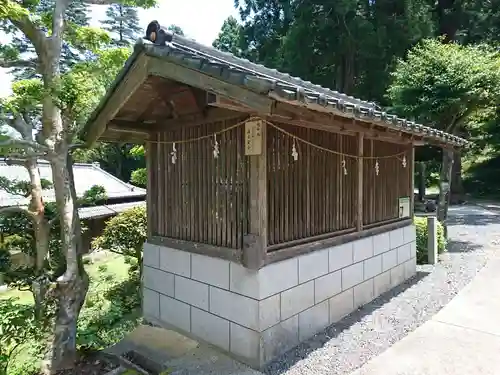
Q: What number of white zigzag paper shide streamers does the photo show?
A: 6